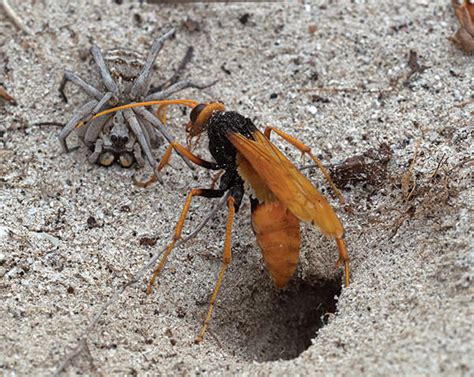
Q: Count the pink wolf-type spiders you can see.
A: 0